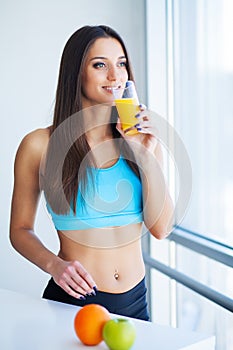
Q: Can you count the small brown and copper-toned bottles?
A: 0